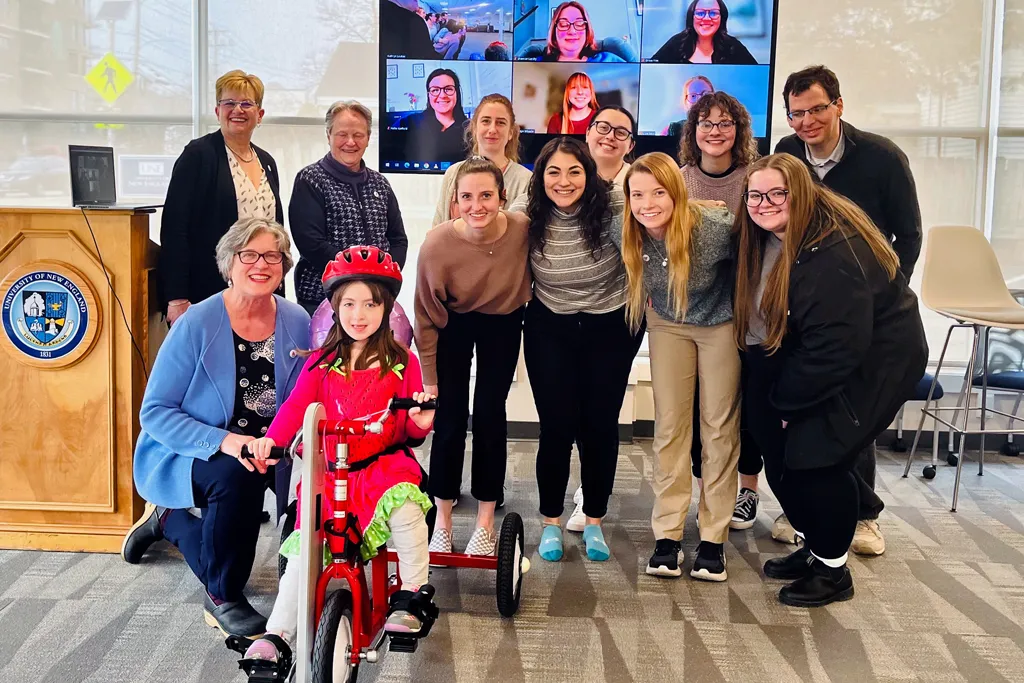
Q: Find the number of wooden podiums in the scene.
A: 1